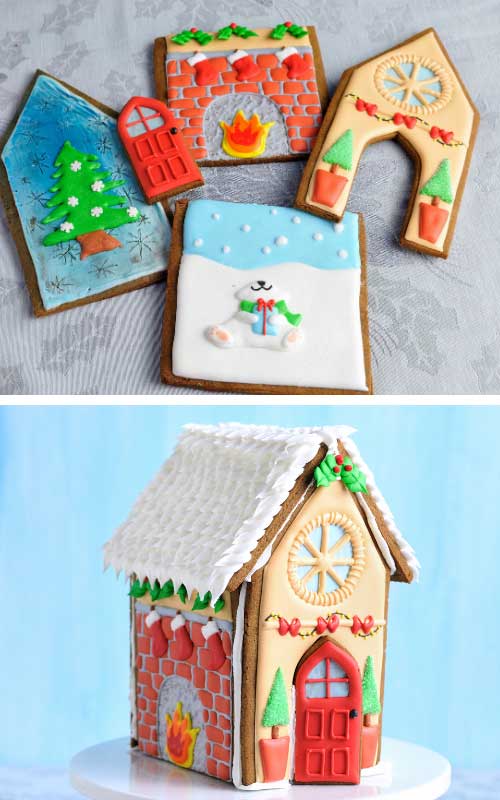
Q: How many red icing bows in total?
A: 7